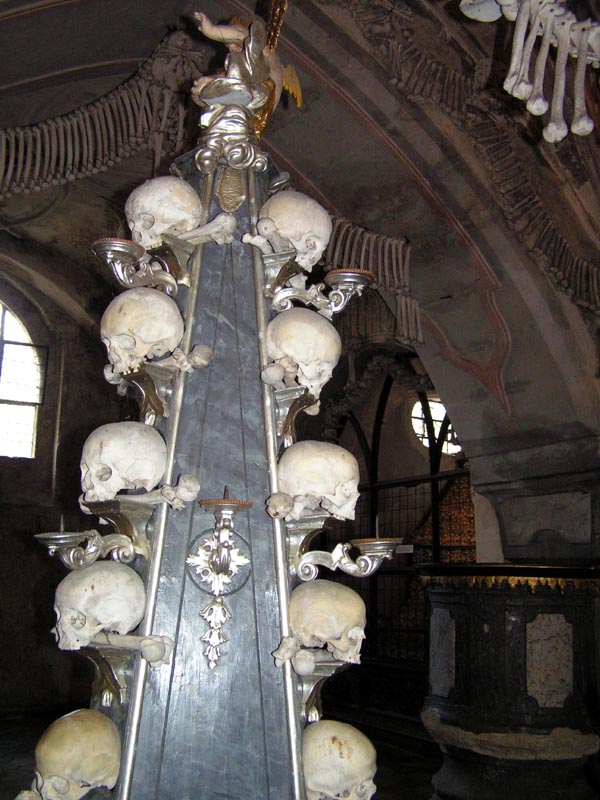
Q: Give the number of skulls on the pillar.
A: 10